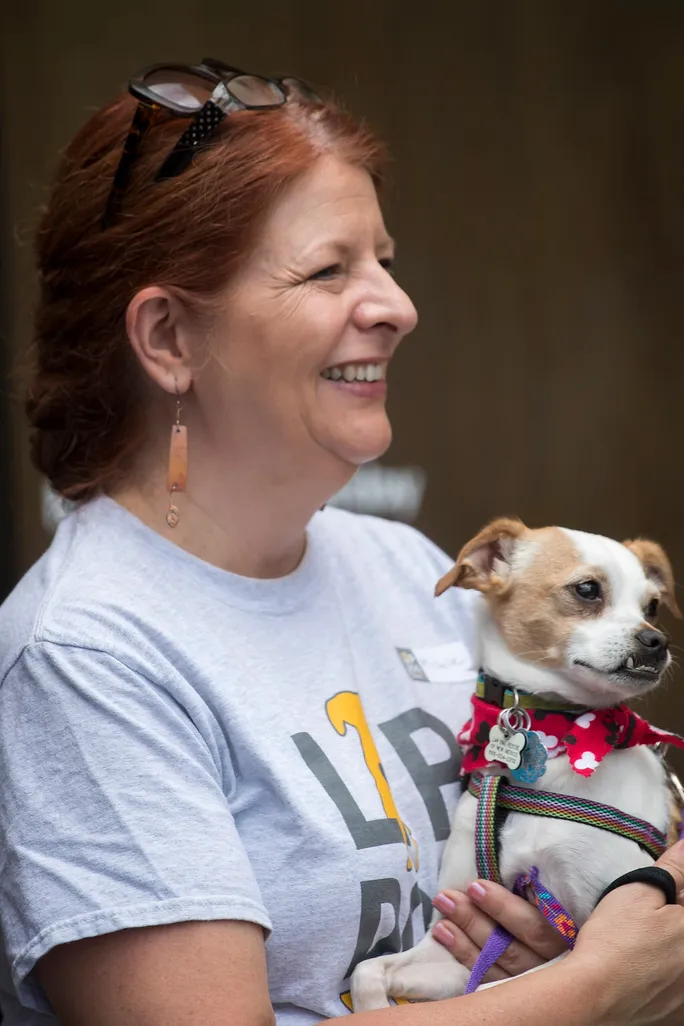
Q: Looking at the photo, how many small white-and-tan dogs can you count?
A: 1